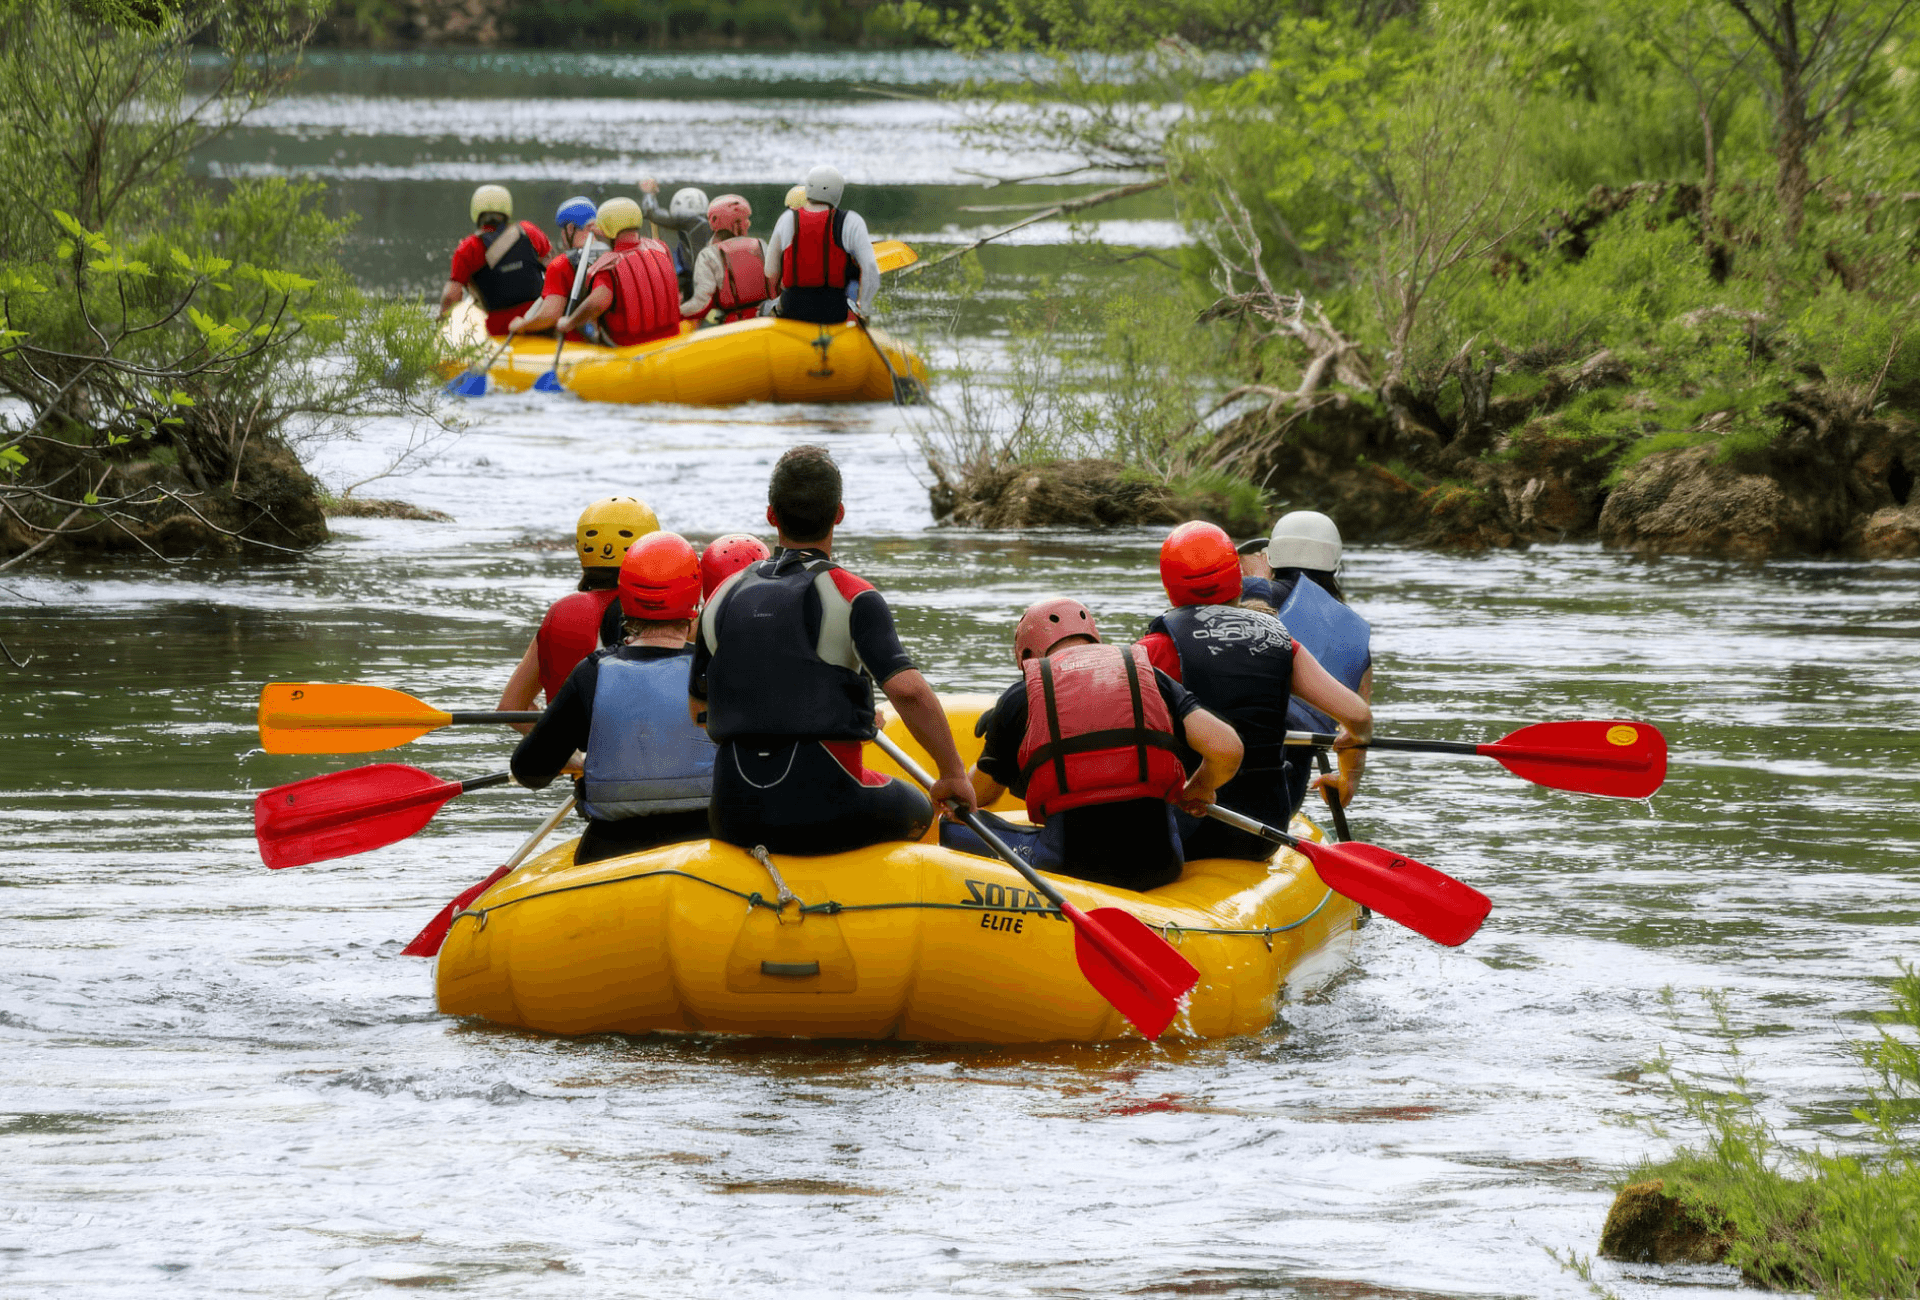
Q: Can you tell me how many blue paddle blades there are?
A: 2